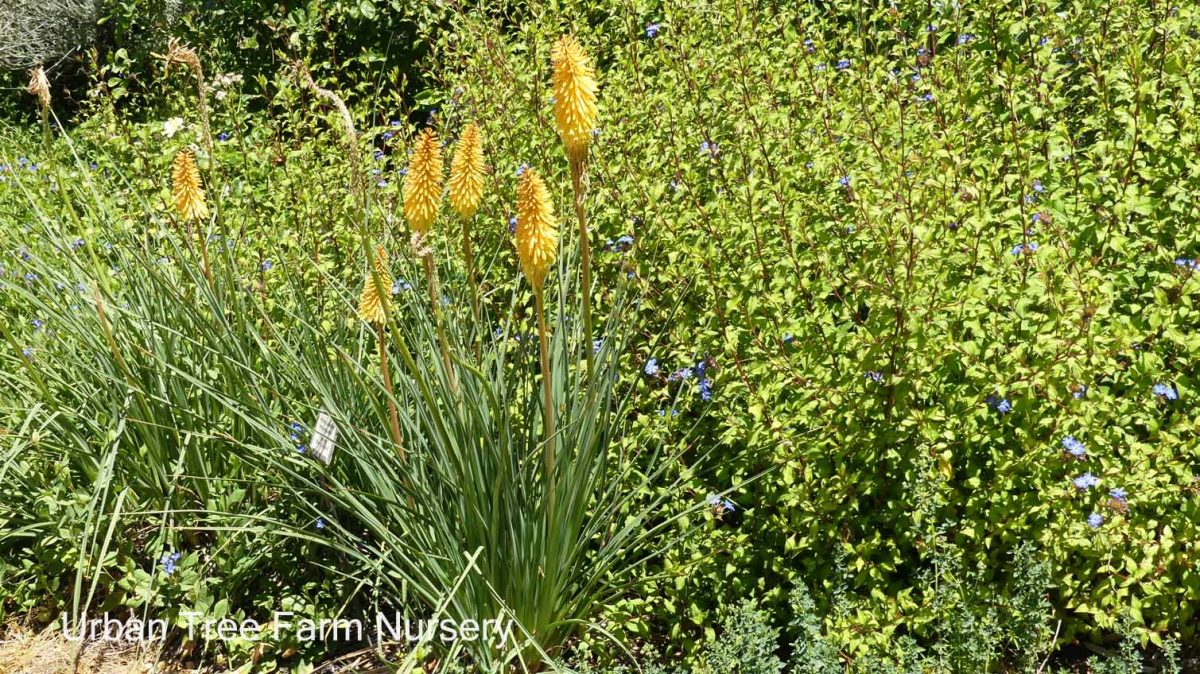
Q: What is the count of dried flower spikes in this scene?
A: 3